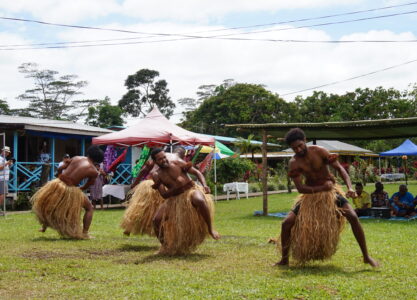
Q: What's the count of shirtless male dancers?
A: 4